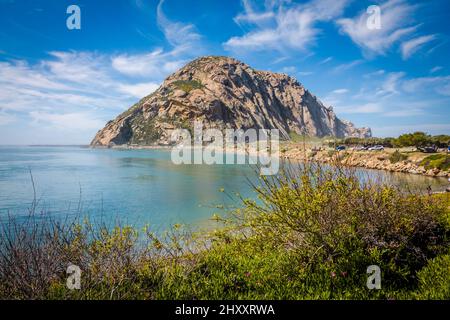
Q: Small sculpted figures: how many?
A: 0